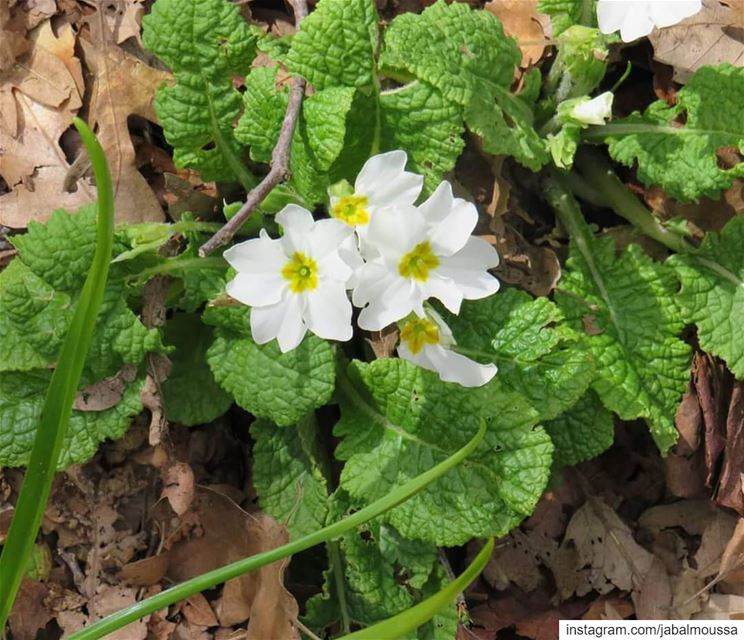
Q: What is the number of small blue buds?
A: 0